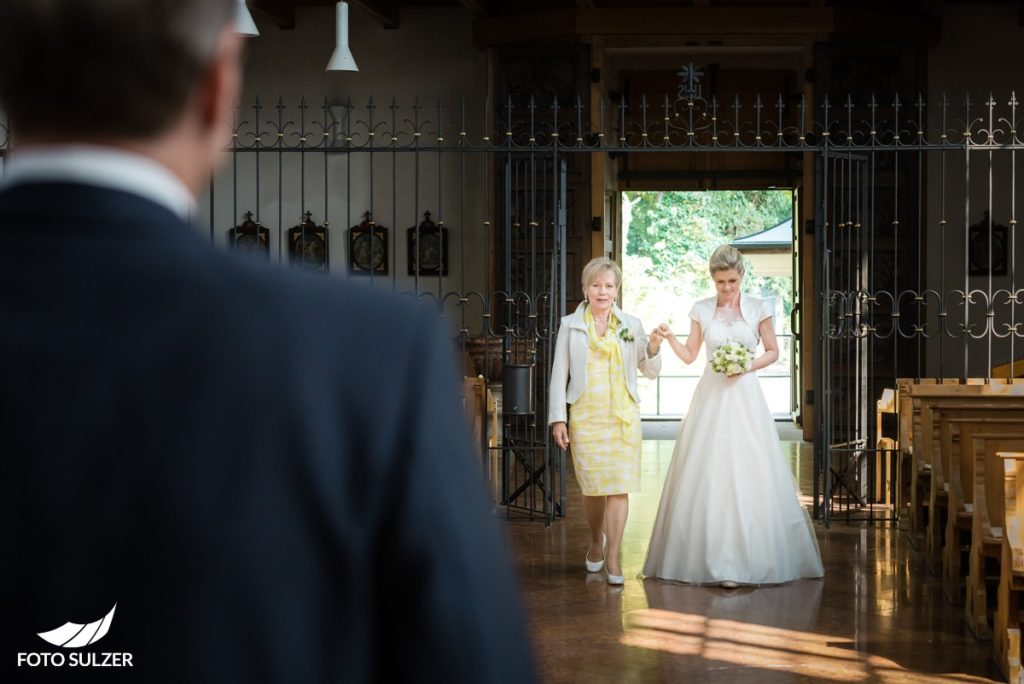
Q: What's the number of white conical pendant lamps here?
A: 2